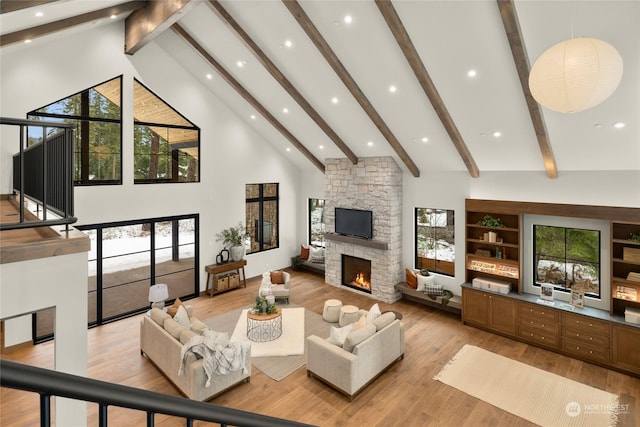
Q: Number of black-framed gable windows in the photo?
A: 2